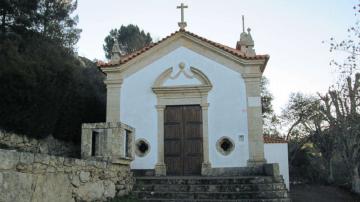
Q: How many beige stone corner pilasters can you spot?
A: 2